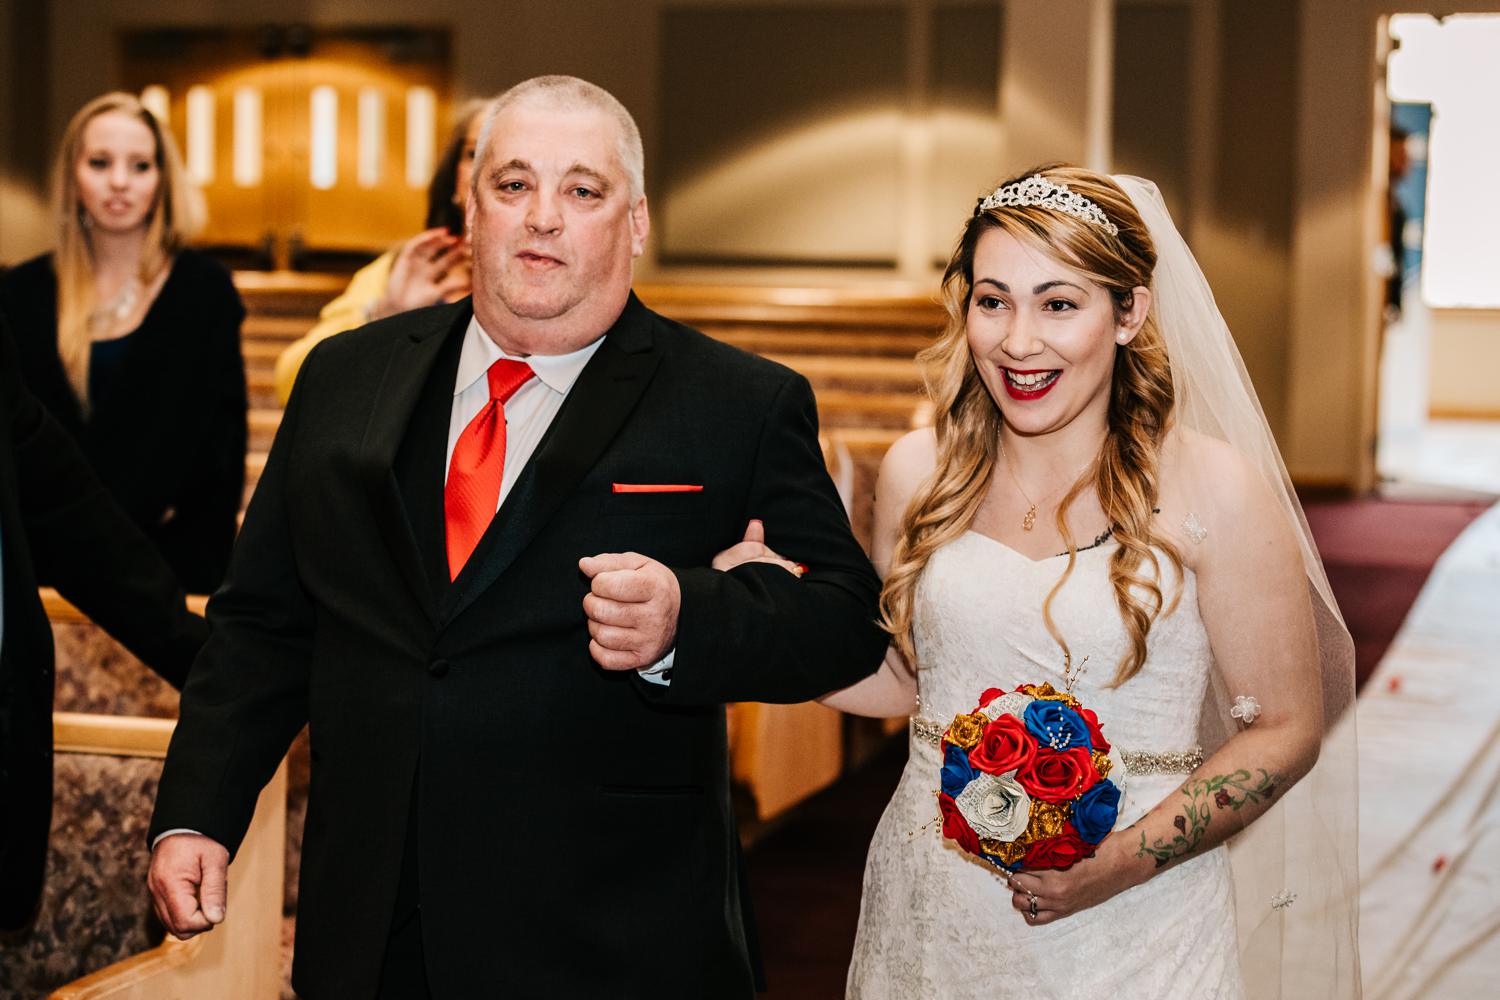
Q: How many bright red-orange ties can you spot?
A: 1